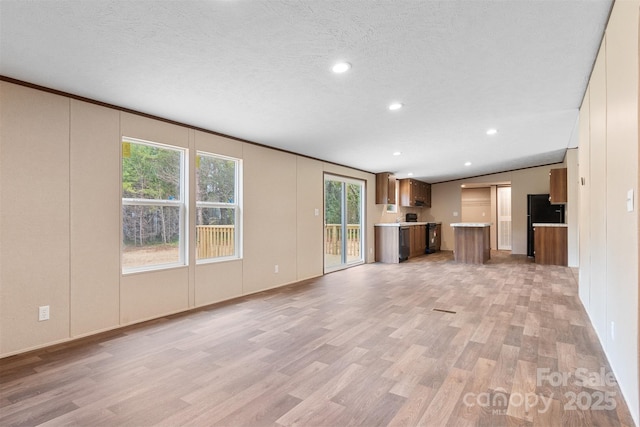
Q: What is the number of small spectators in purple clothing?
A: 0